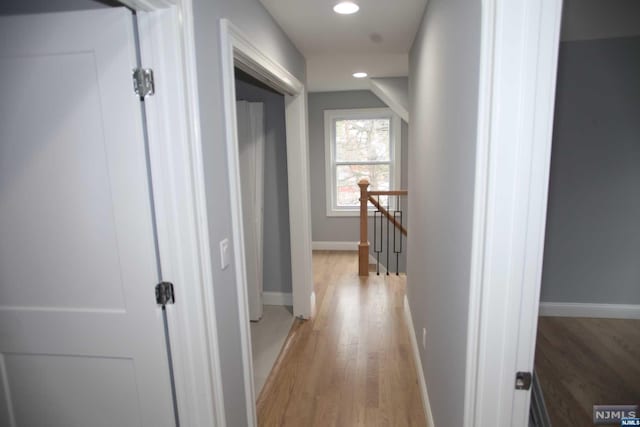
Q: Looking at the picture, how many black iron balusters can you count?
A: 3